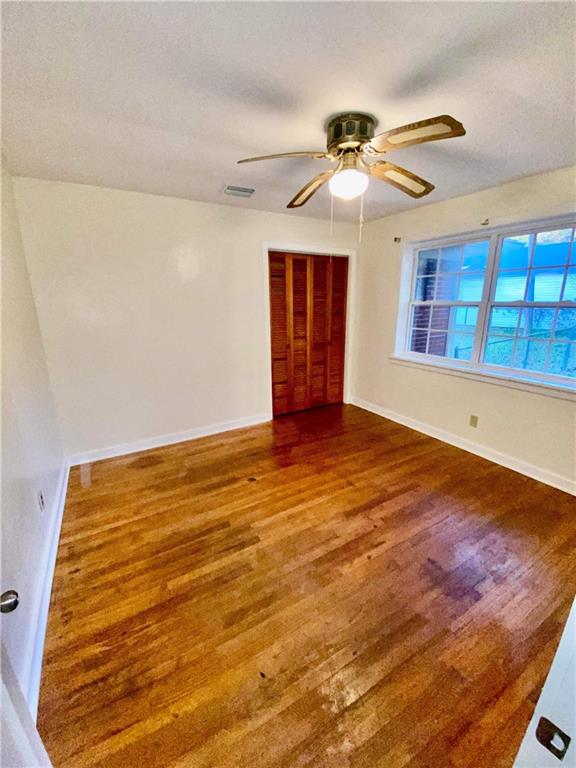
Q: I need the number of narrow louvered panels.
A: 4